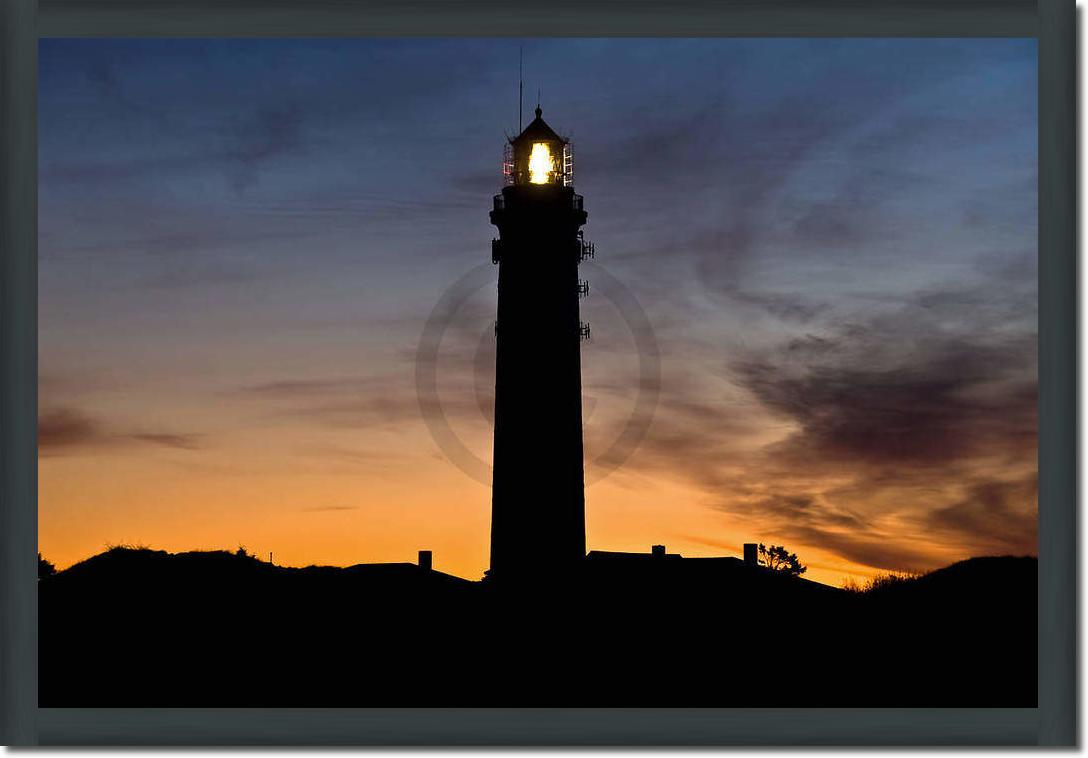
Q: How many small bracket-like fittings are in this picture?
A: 3